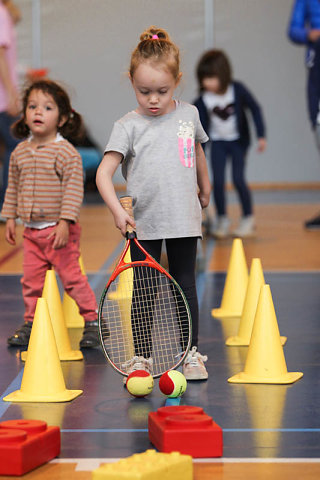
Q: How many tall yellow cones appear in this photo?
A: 7